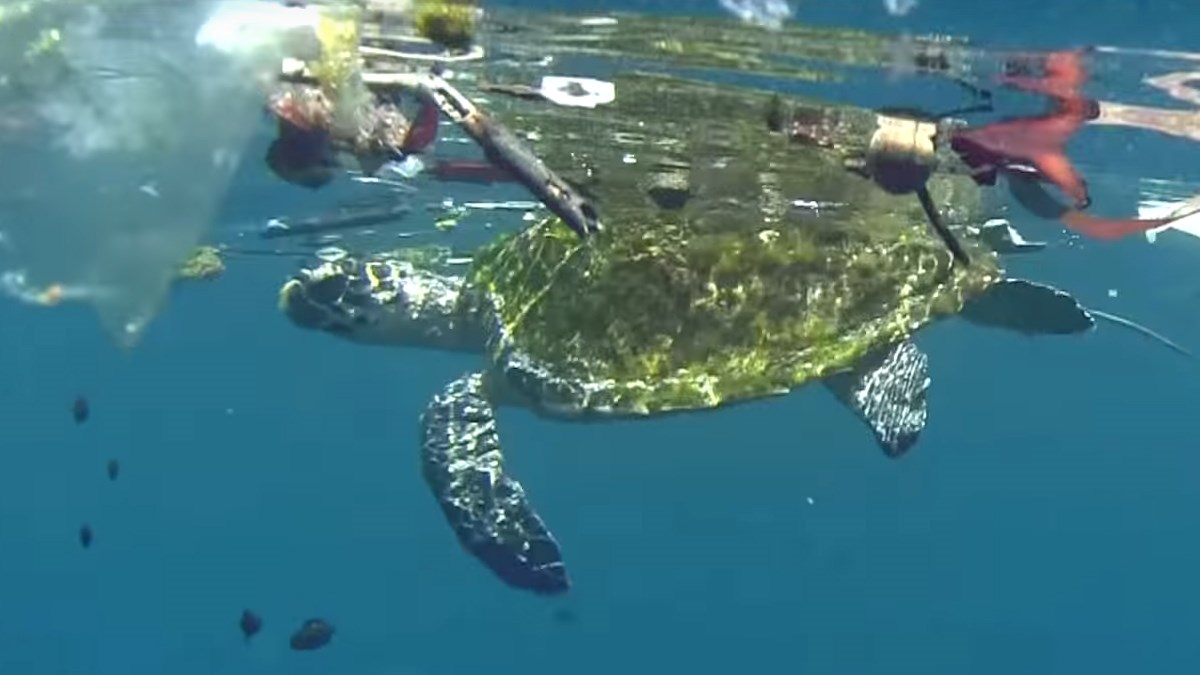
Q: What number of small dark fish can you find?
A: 5